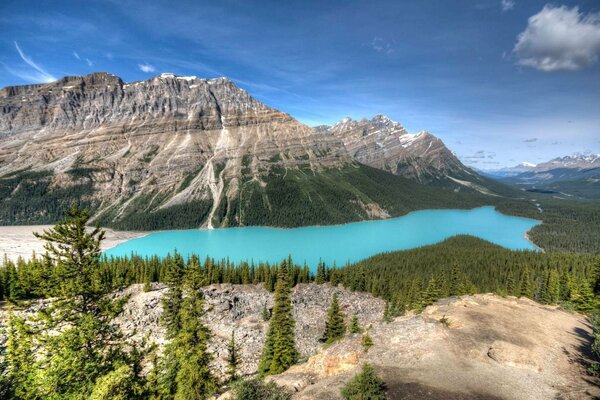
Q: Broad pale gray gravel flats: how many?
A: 1